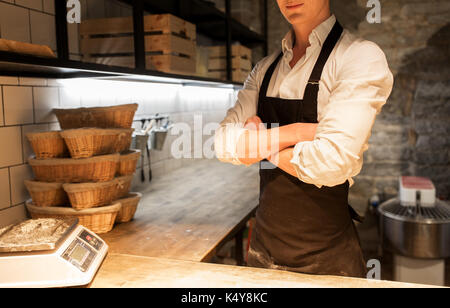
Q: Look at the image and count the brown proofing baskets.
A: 9